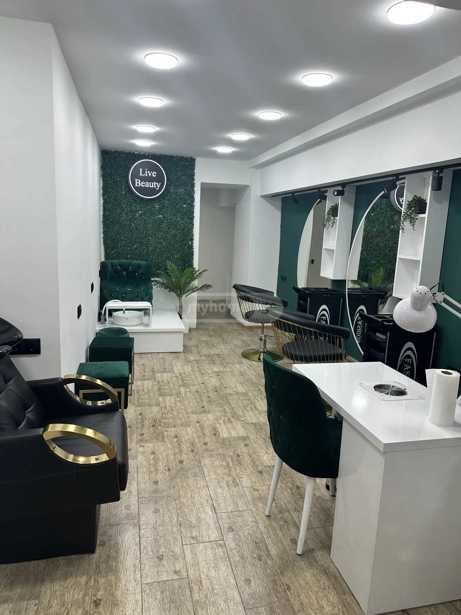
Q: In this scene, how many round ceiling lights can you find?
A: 9